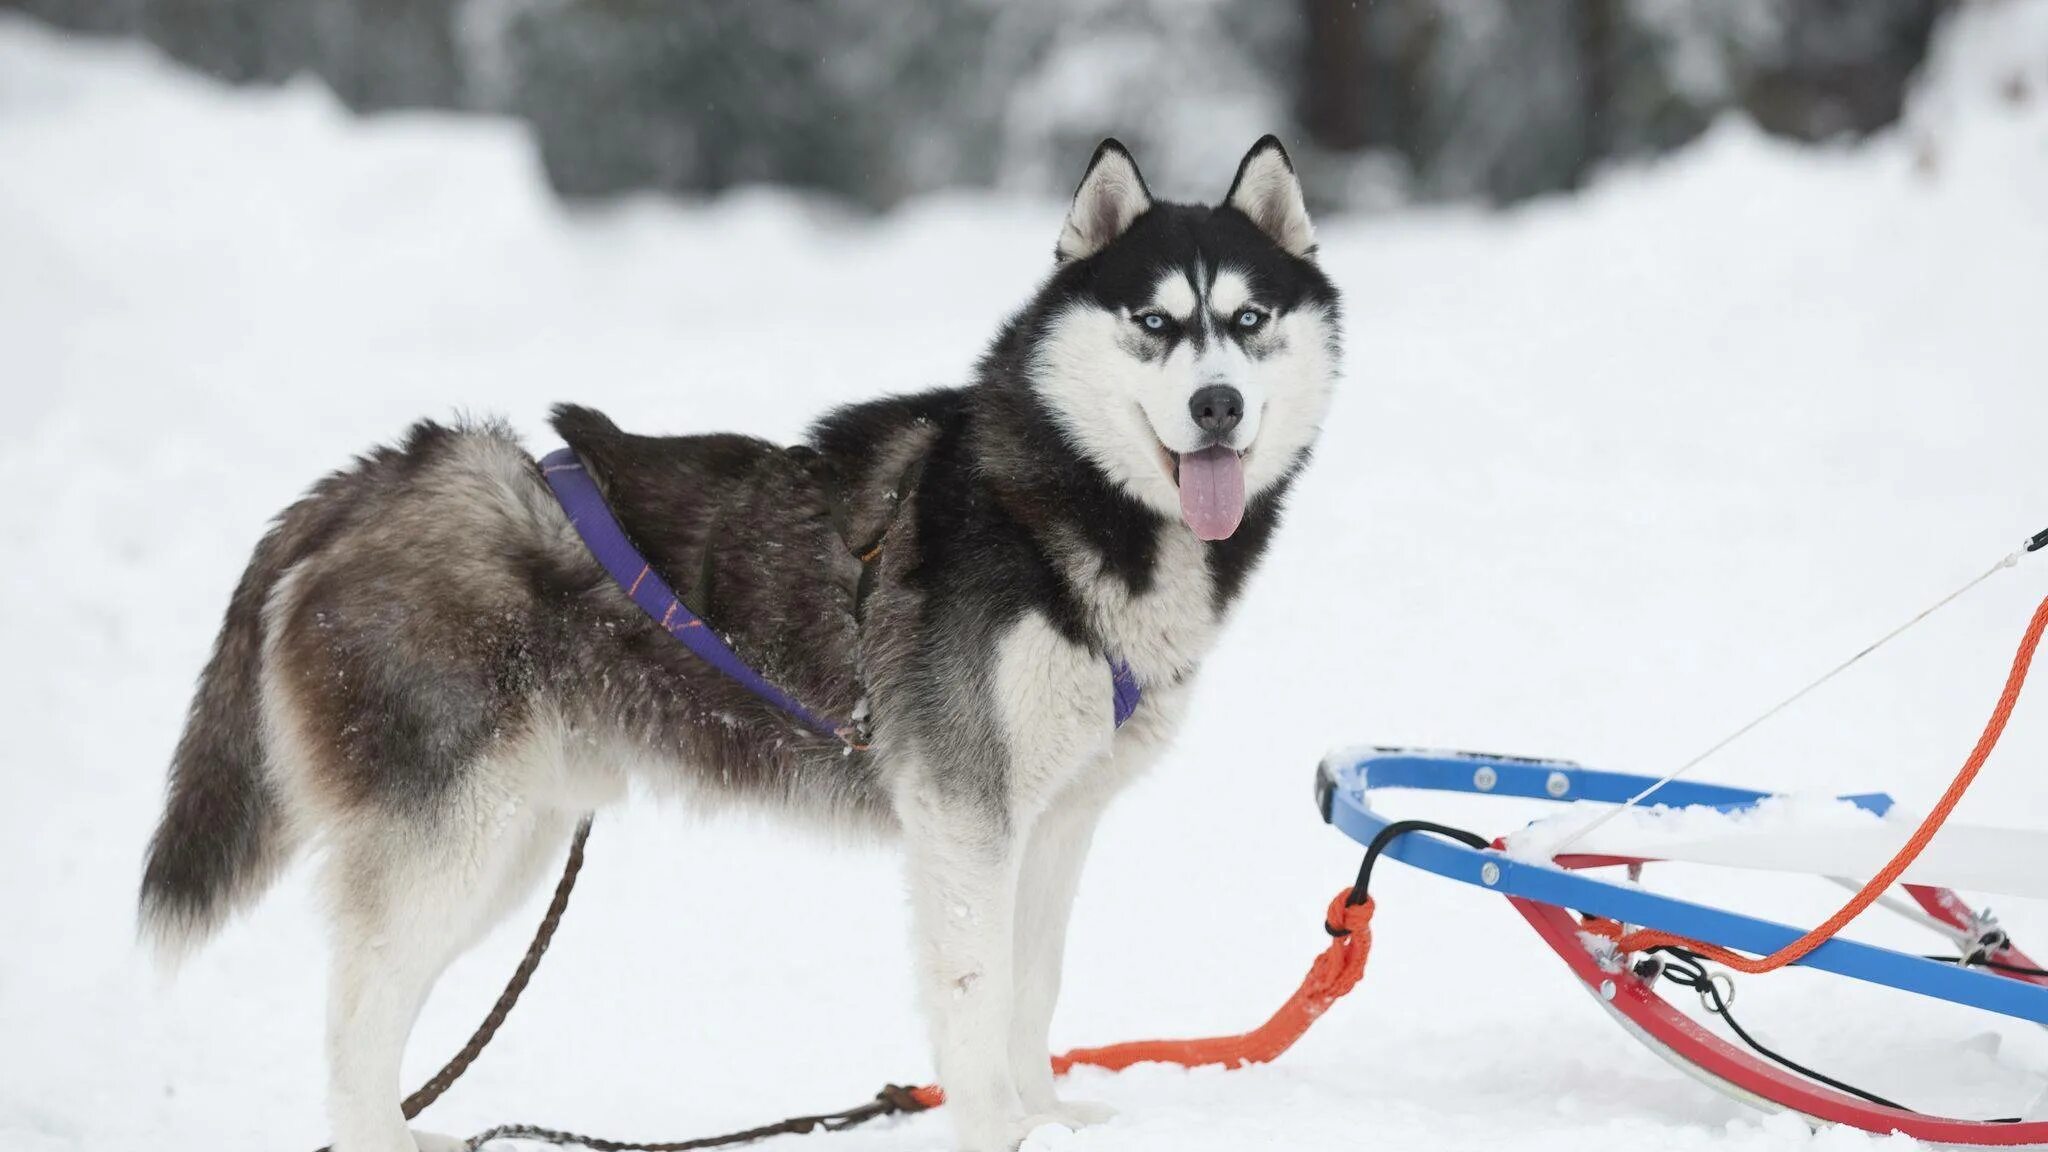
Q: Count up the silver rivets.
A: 4